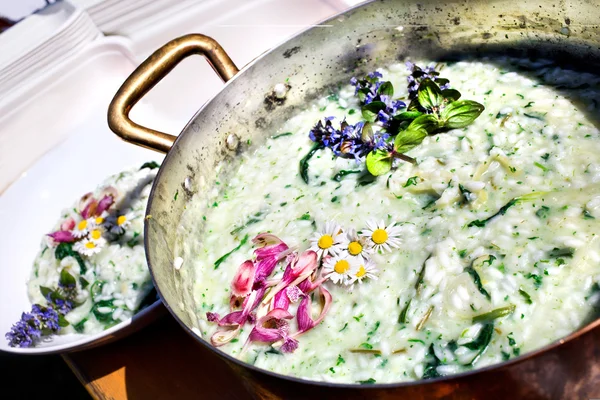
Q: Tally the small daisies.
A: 10